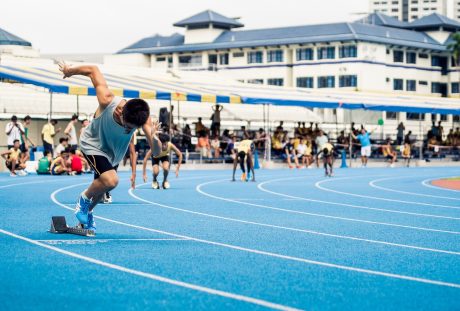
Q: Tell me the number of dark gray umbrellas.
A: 0